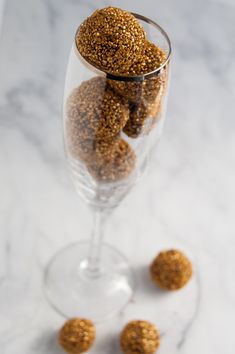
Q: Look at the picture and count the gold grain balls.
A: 8